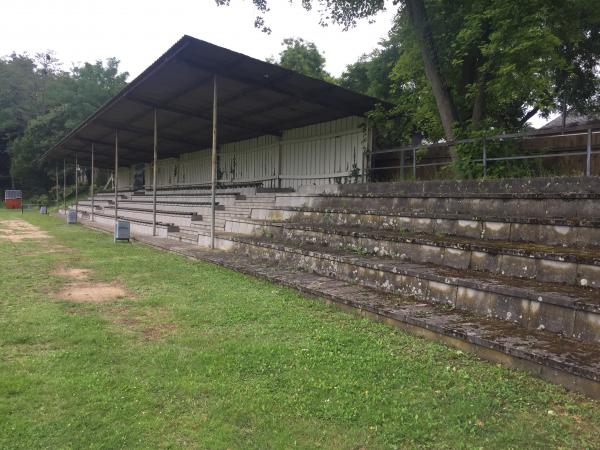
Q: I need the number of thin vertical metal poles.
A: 7